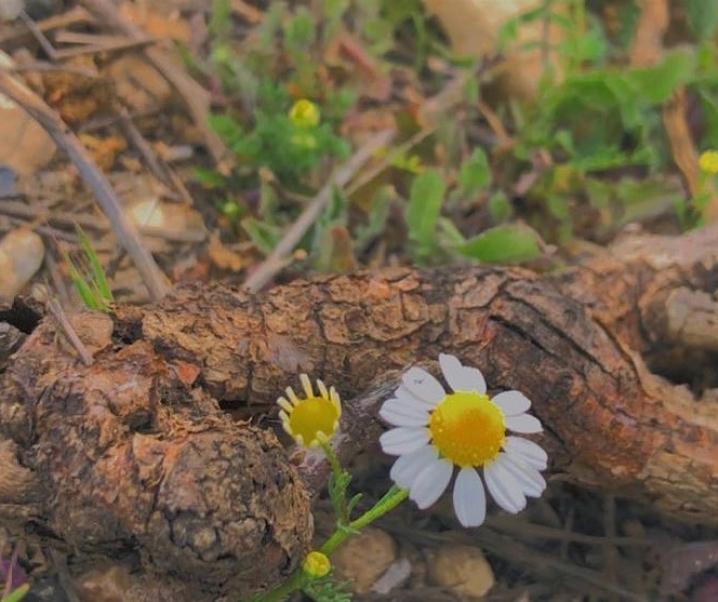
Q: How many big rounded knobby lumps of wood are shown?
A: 1